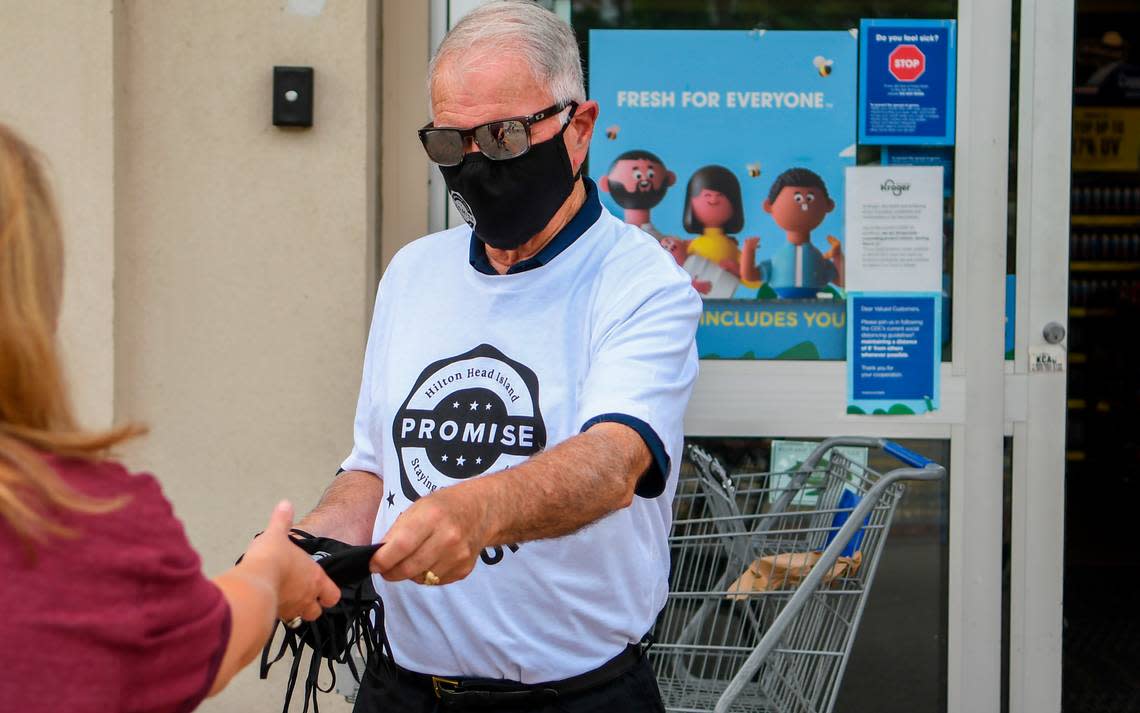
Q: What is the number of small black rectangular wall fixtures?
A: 1